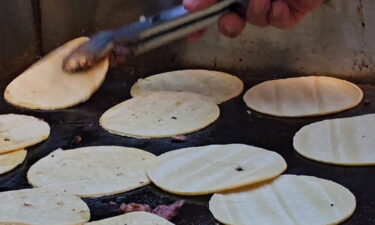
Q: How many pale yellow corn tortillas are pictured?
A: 12